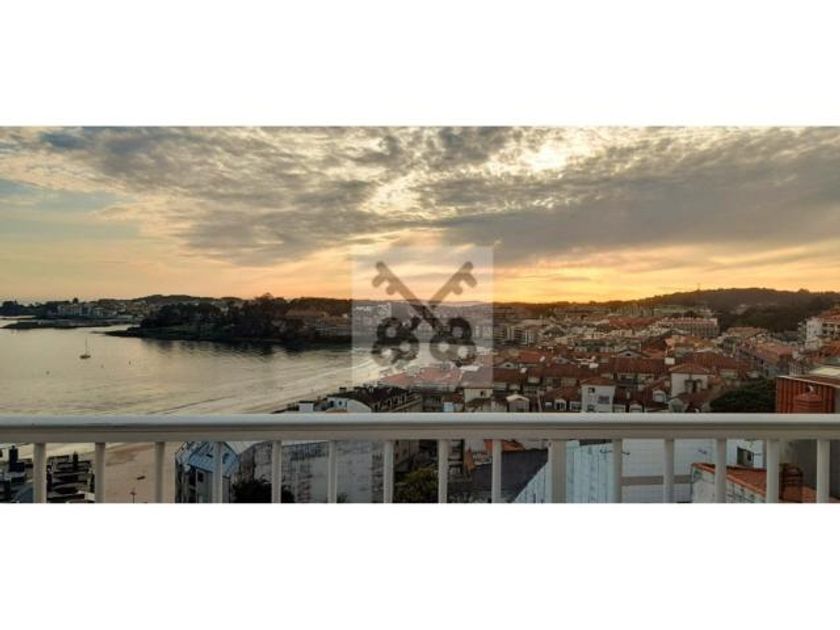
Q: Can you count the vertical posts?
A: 15